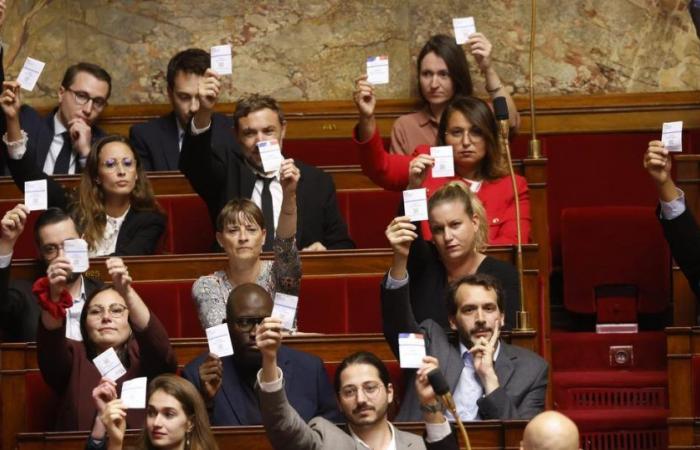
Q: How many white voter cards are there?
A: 15